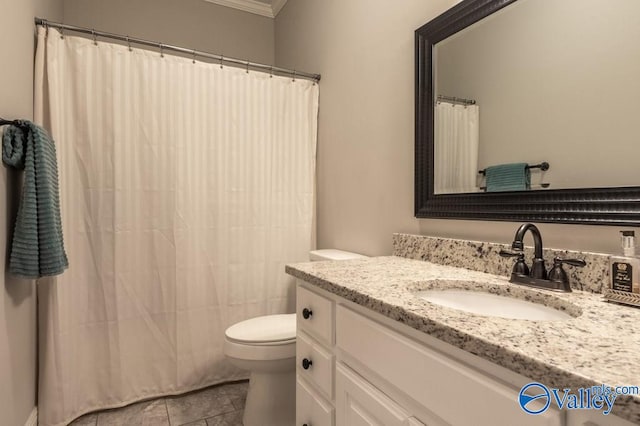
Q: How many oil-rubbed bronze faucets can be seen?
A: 1